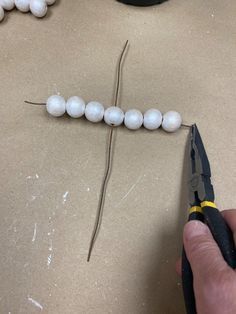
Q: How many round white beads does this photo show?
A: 12